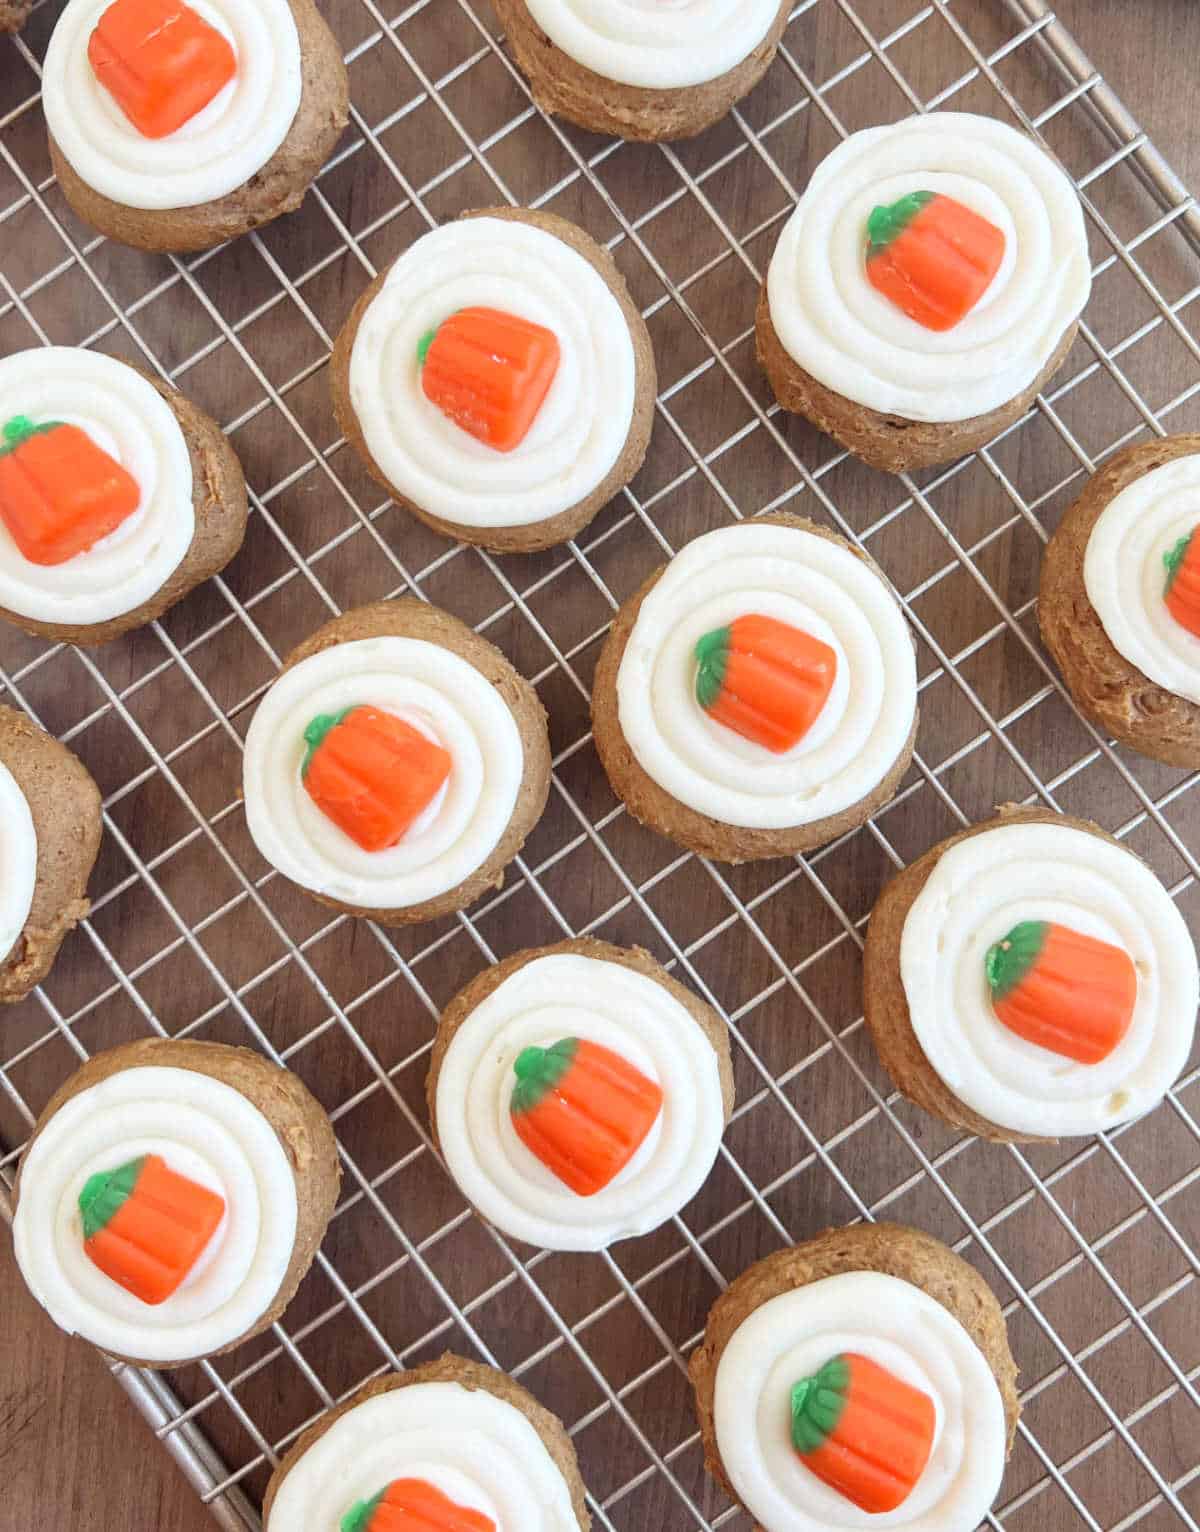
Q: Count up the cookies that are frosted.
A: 14